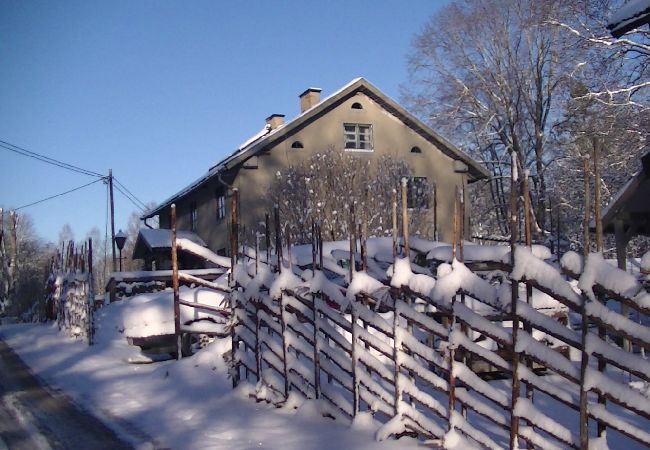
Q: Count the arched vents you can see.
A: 3